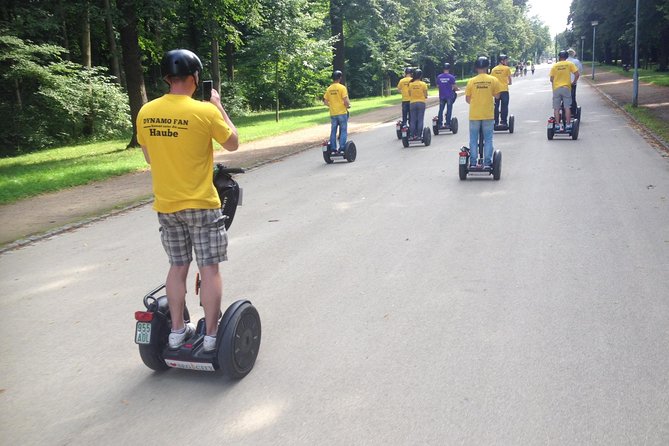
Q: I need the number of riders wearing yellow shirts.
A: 7